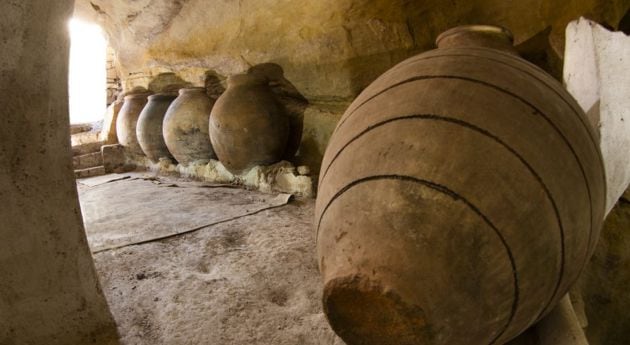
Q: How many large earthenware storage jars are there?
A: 5